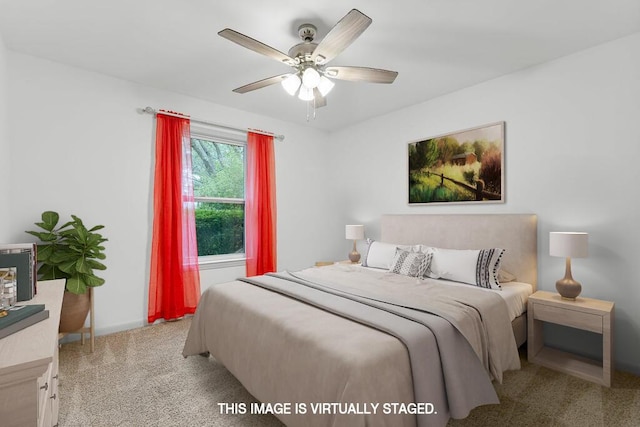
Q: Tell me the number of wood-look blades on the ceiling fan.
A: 5